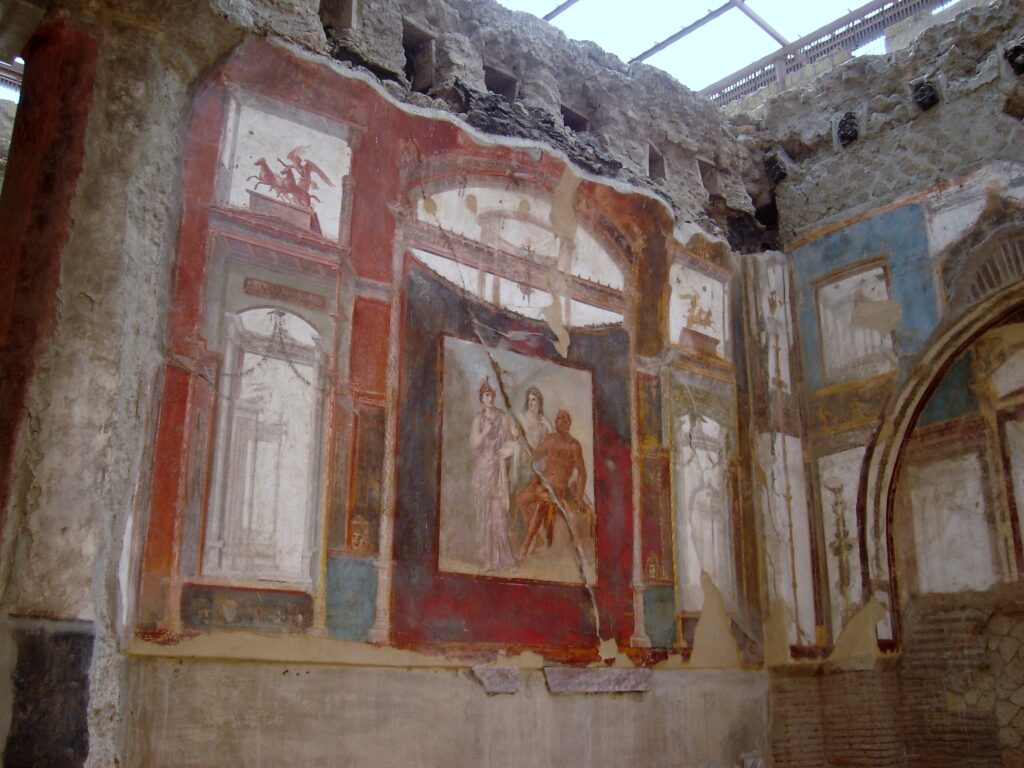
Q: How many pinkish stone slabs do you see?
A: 2